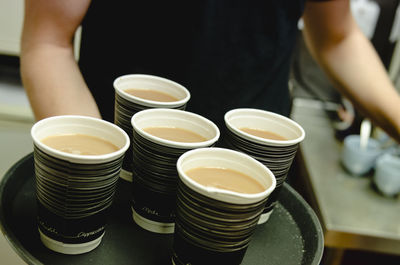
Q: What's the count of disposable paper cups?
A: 5